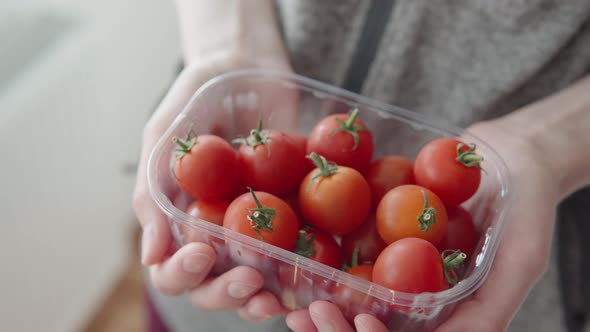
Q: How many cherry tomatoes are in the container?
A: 15